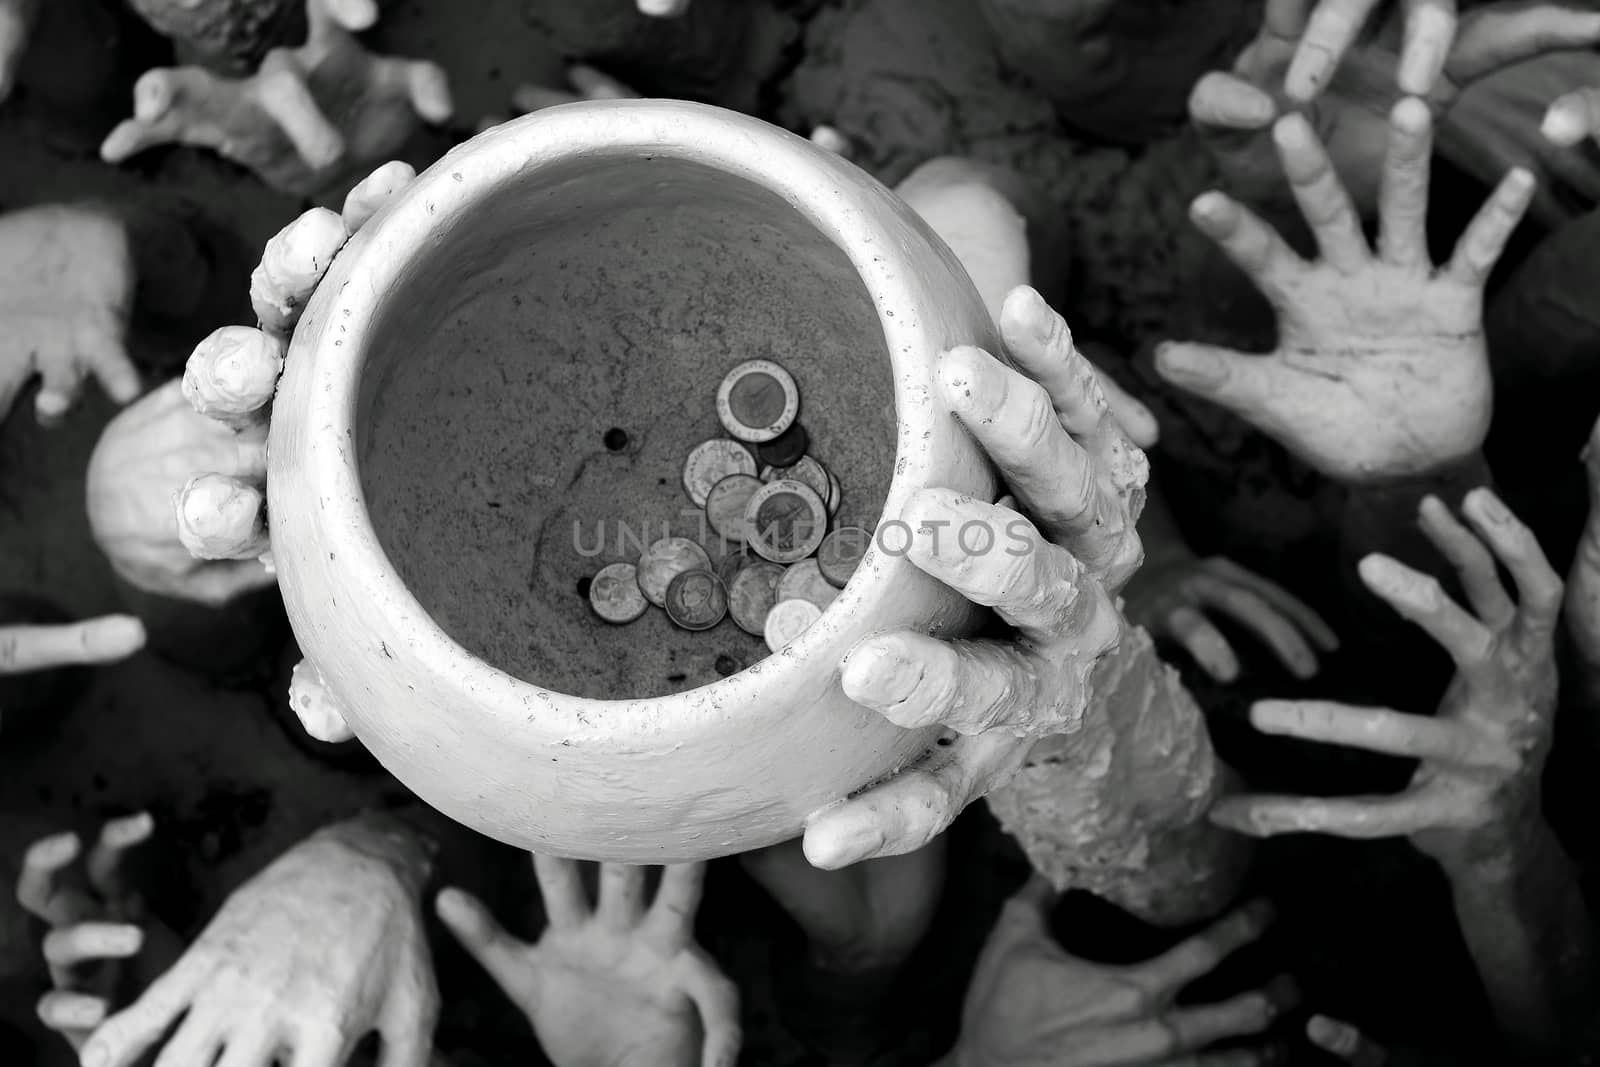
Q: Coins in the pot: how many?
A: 15